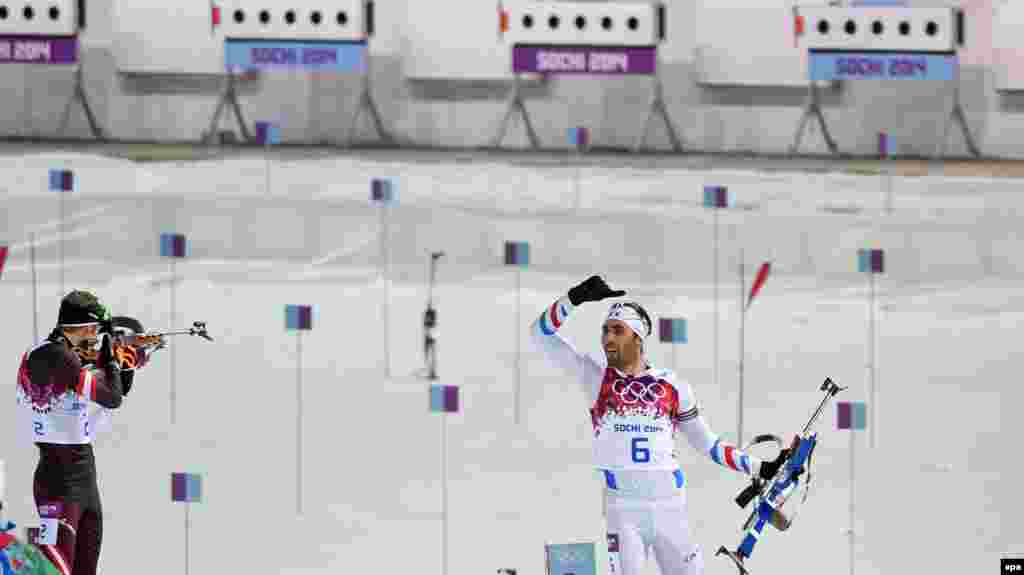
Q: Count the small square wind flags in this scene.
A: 14